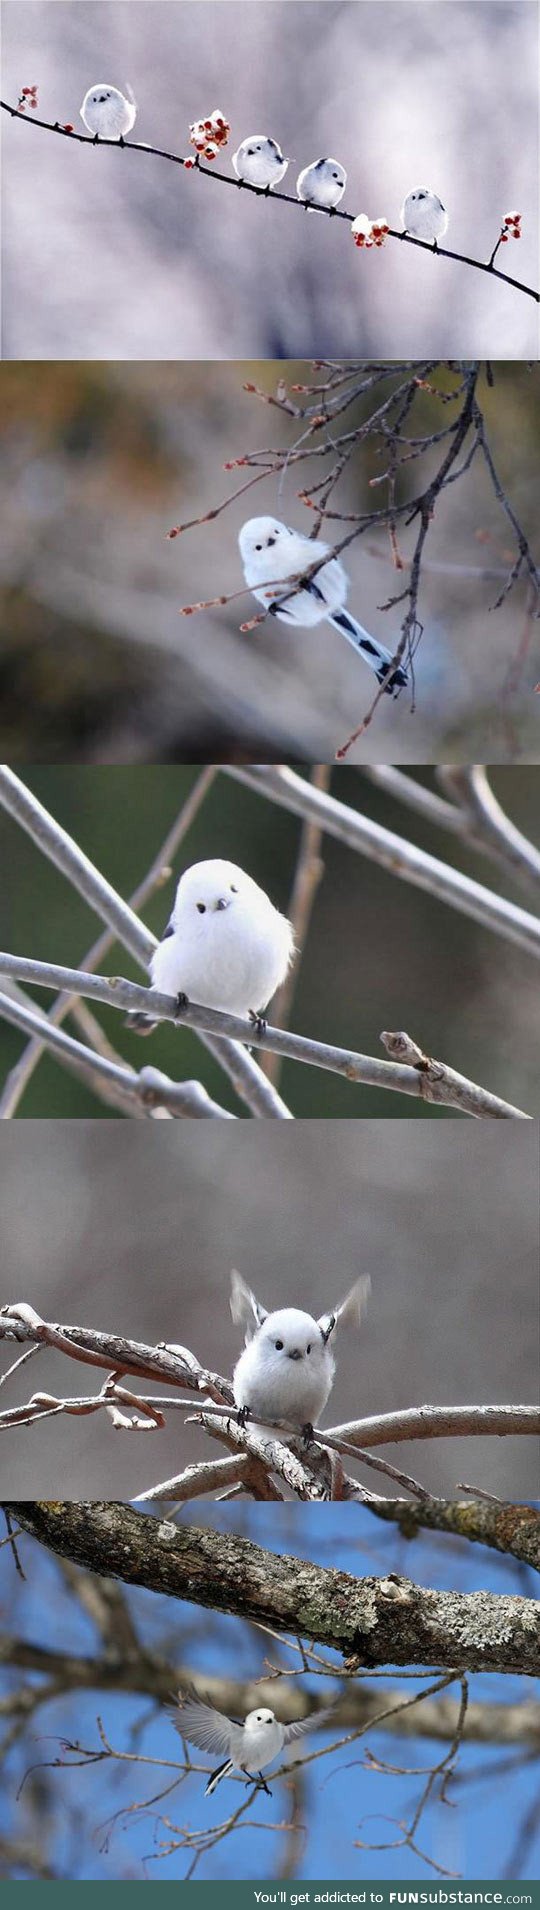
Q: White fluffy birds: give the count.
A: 8